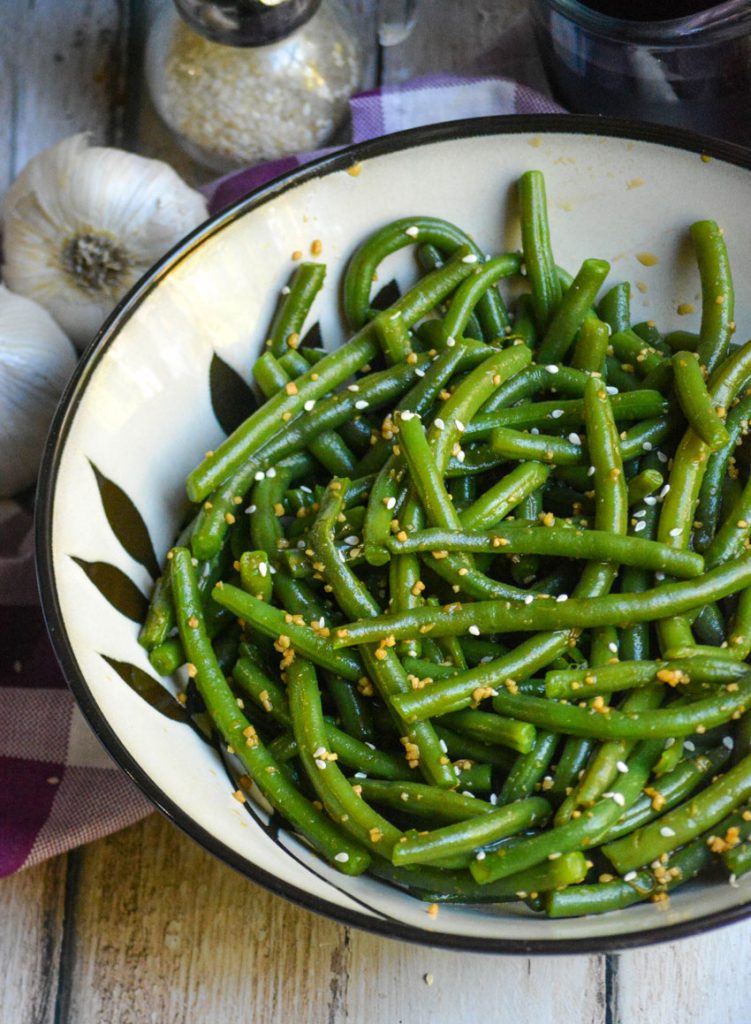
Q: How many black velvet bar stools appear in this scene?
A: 0